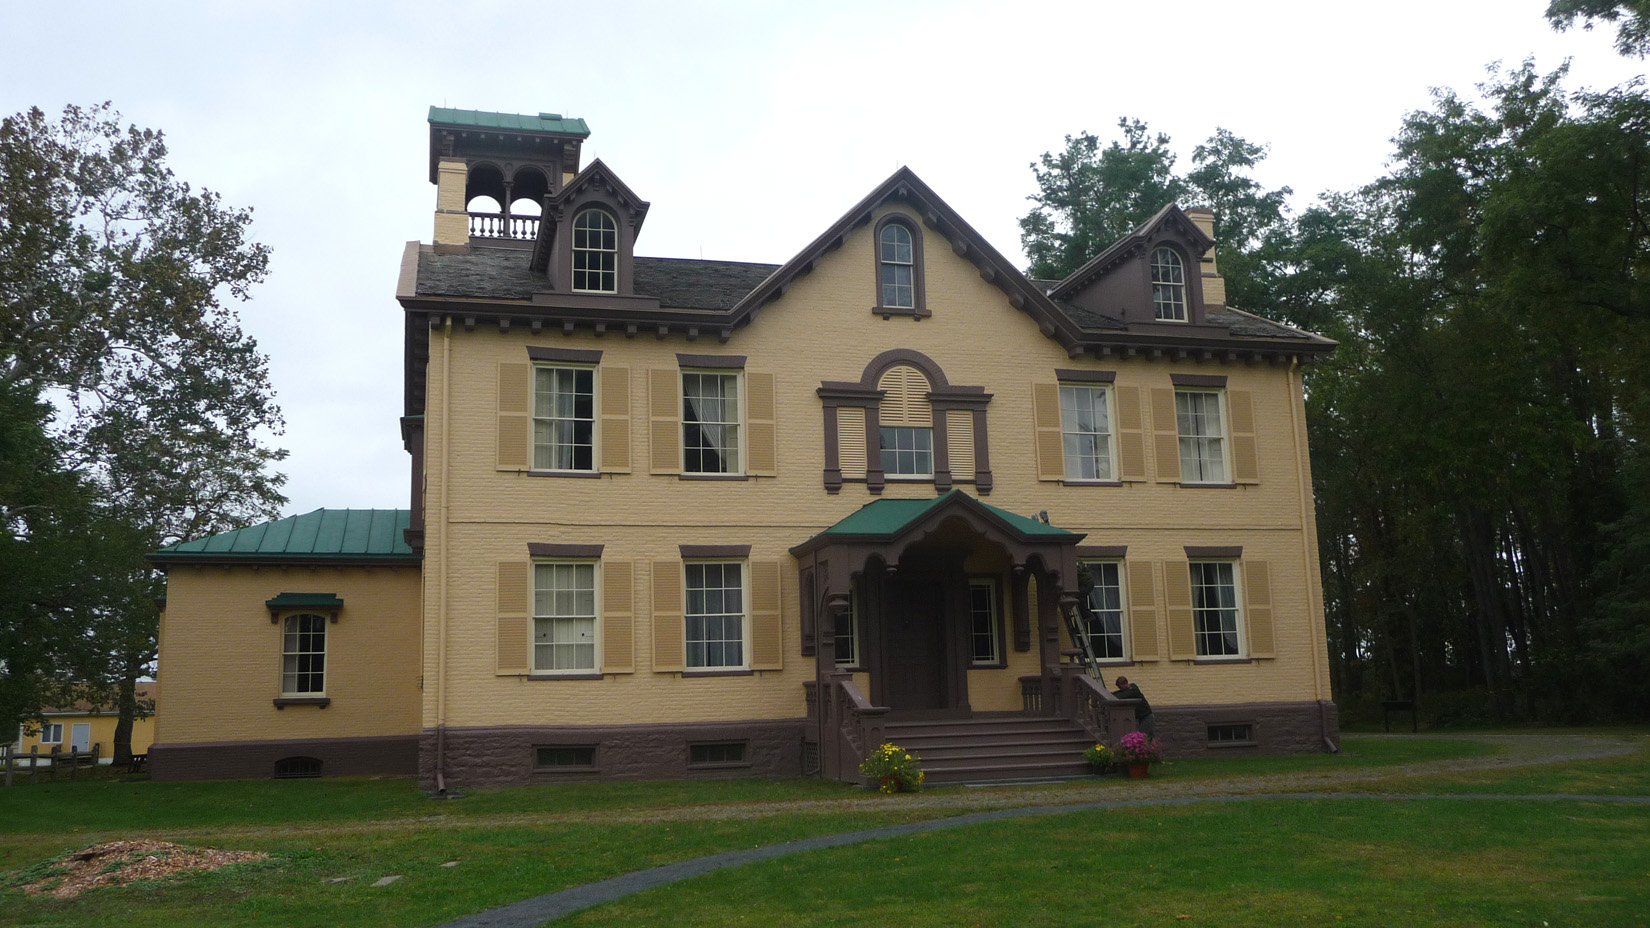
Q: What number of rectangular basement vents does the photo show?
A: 3